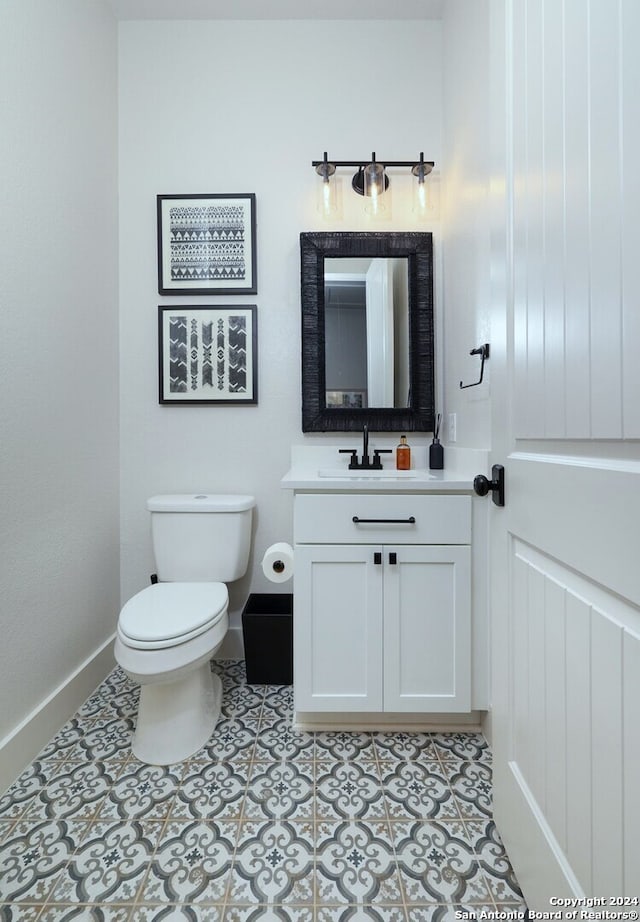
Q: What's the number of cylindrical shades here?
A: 3